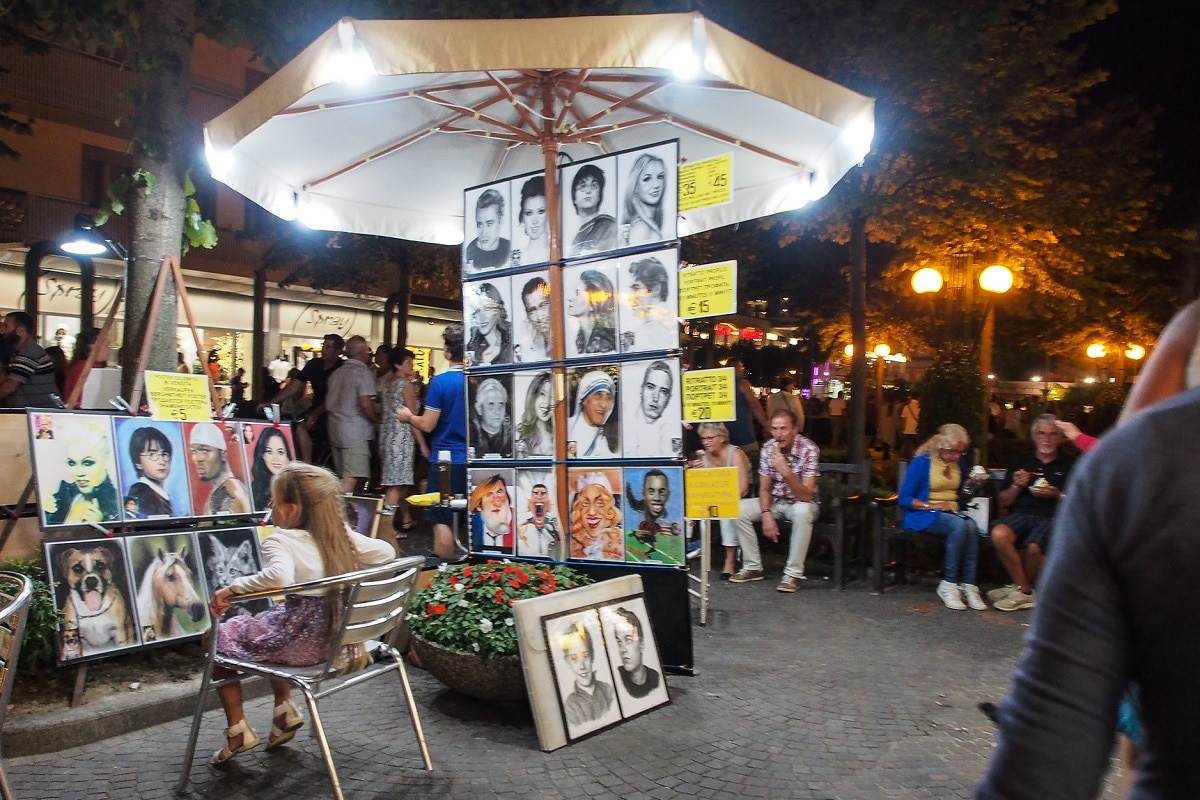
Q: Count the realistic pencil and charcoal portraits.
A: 14